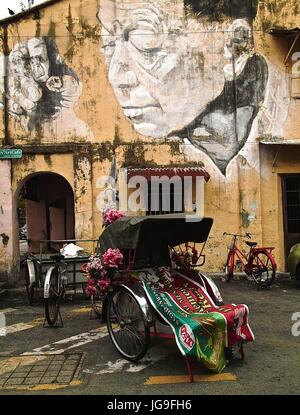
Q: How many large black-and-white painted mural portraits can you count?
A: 1